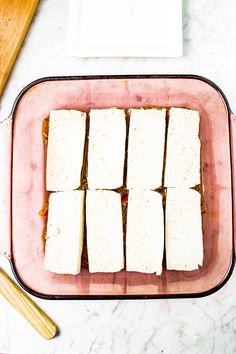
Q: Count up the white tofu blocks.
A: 8